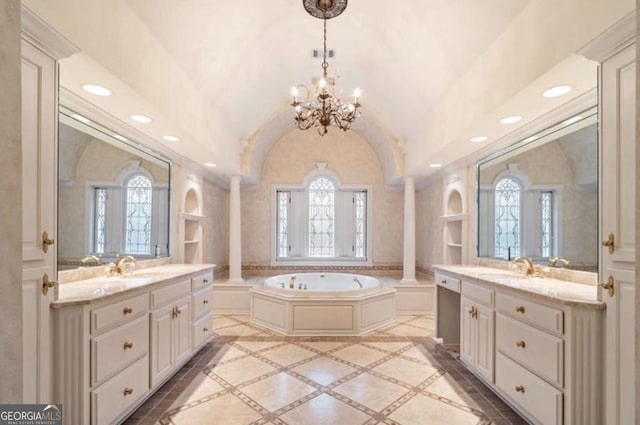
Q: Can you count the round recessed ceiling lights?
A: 8